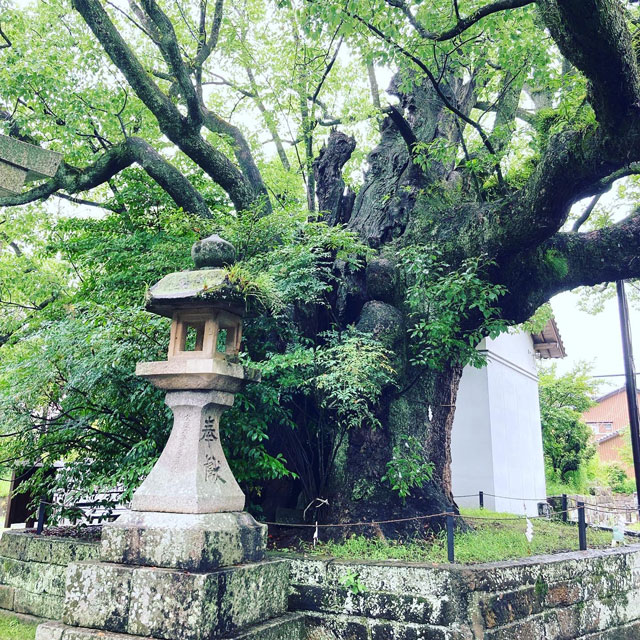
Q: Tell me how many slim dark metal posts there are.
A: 5